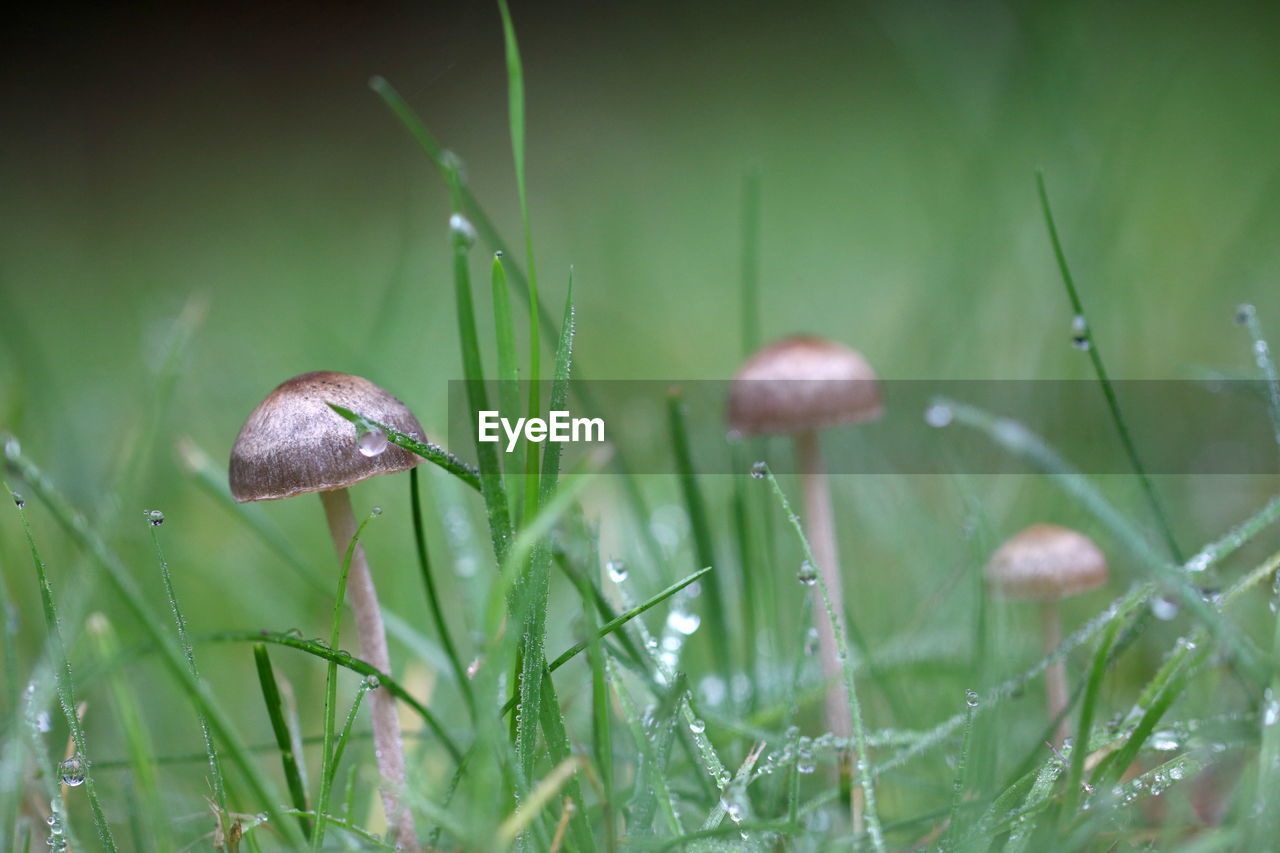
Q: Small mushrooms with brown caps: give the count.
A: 3